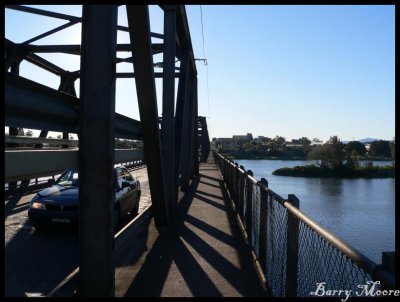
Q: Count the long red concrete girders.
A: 0